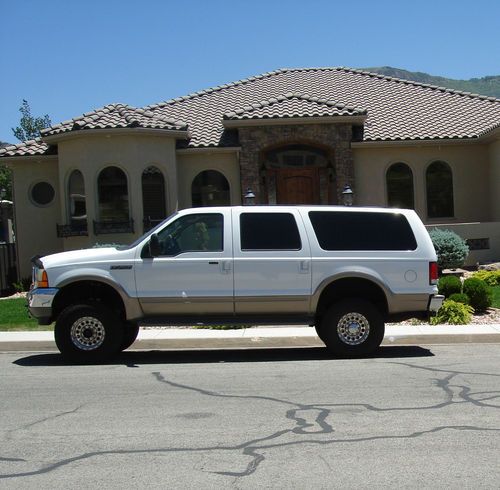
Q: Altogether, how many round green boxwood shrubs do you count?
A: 3